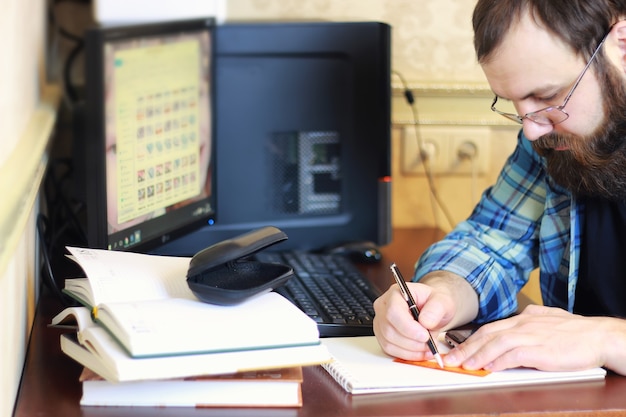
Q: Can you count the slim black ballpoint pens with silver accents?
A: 1